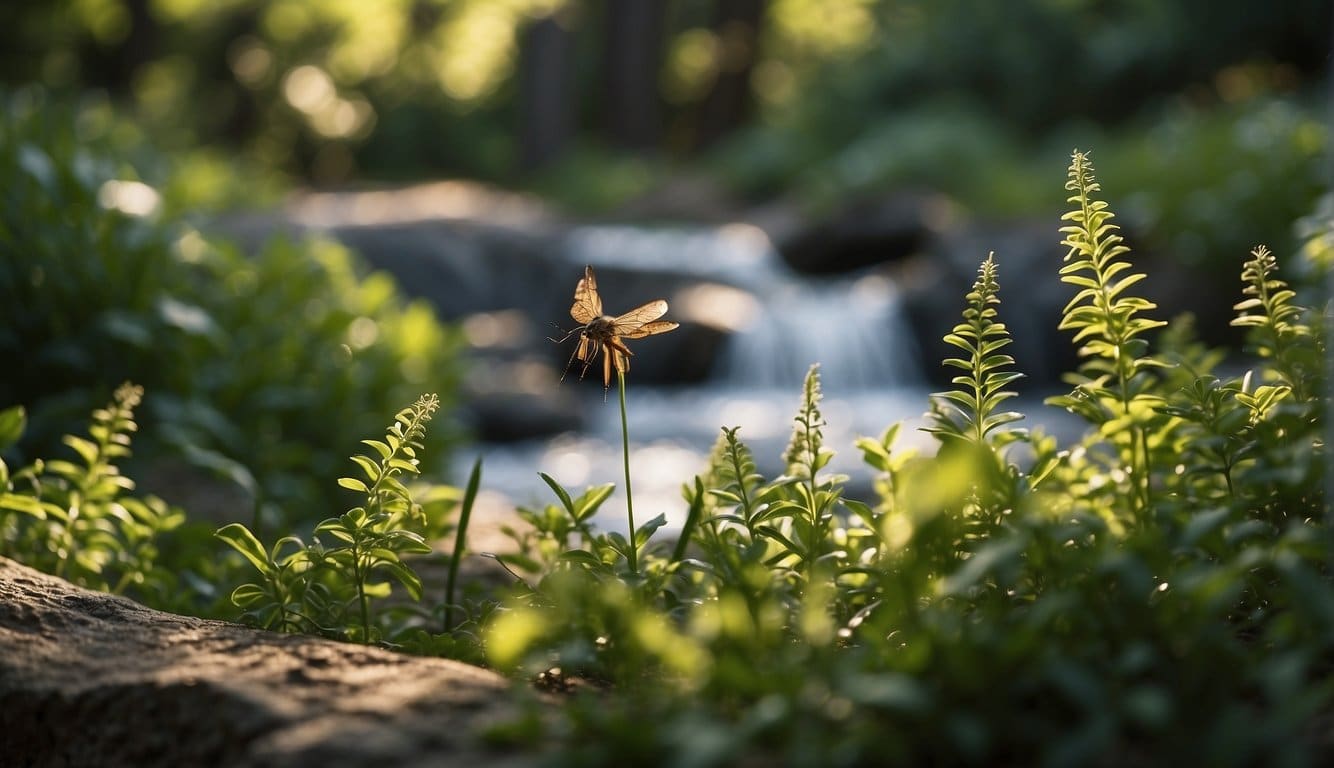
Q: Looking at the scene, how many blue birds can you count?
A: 0